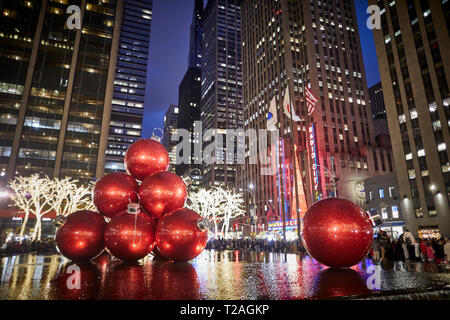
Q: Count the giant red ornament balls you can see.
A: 7